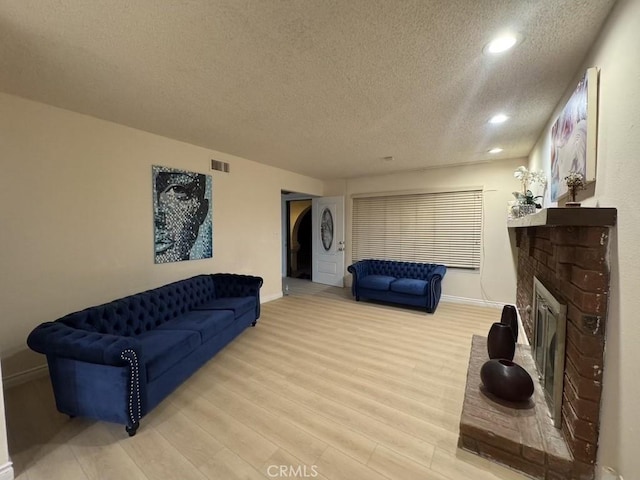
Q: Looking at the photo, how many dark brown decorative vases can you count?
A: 3